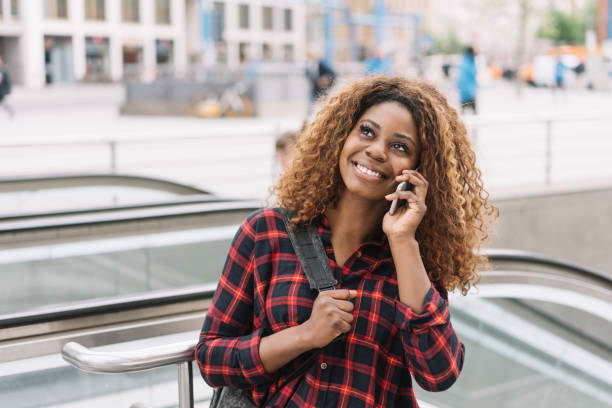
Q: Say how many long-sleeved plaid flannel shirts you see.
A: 1